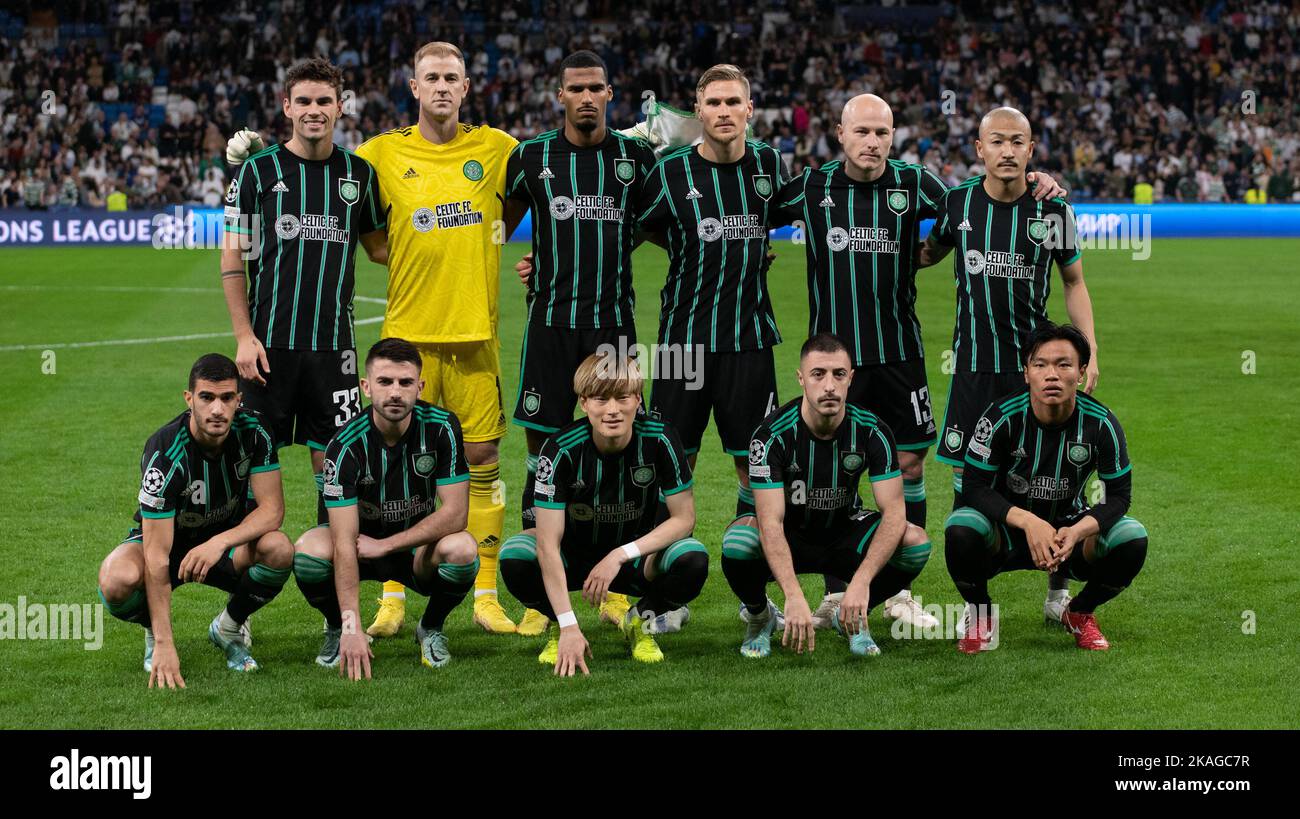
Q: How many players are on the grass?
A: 11